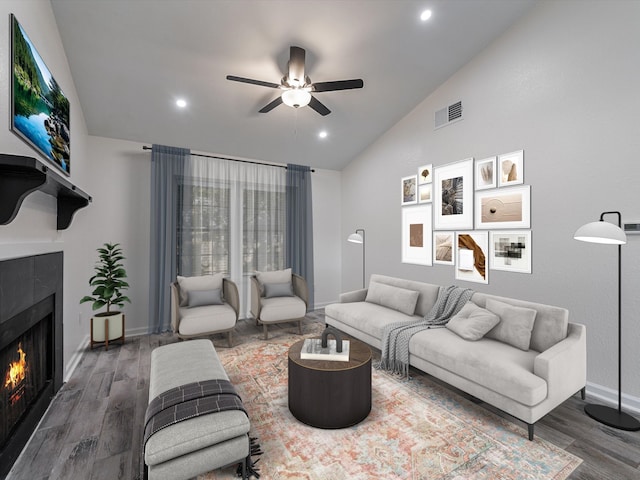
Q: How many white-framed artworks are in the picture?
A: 11